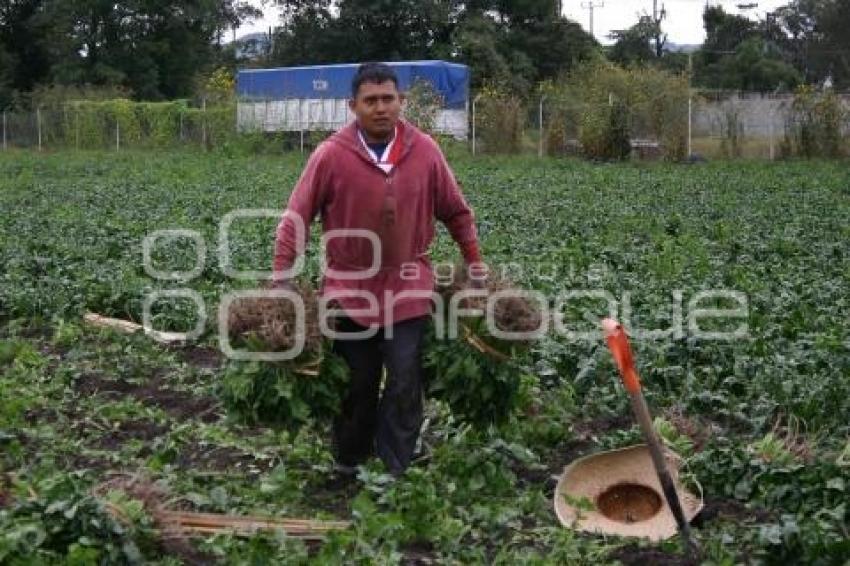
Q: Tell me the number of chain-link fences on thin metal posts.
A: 1